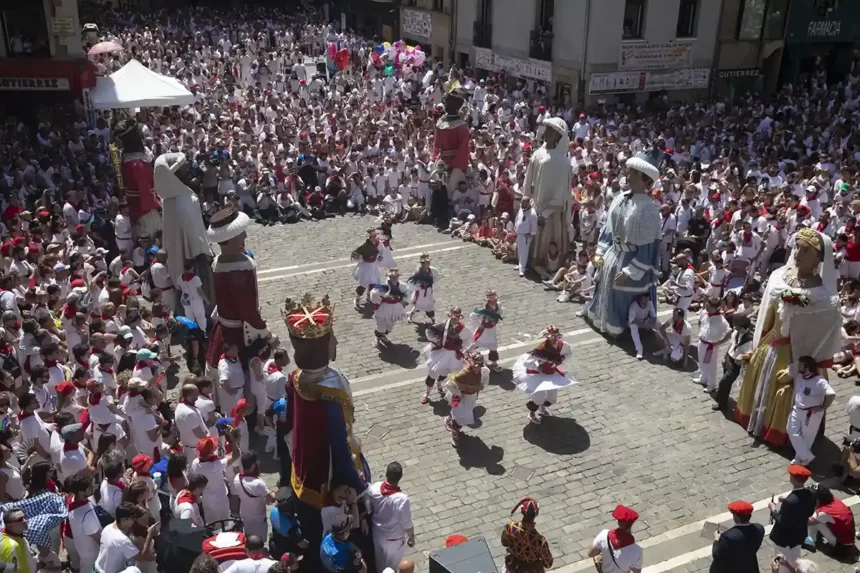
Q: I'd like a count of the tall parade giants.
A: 8